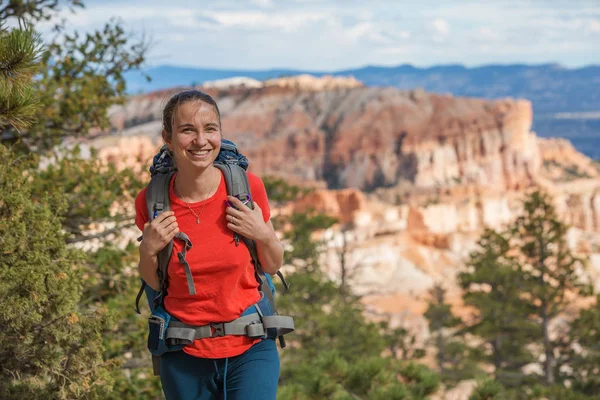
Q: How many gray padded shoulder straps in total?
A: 2